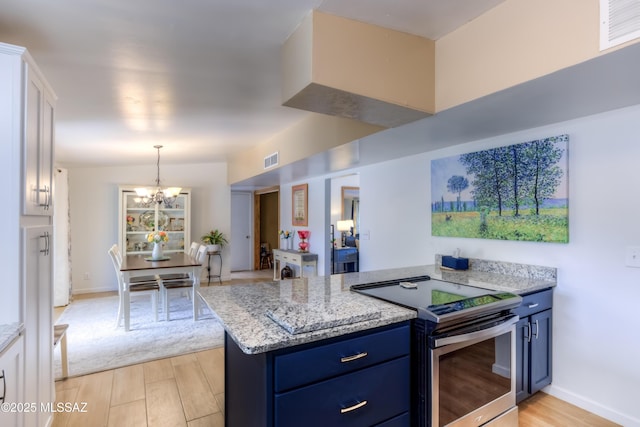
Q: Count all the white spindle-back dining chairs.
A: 4